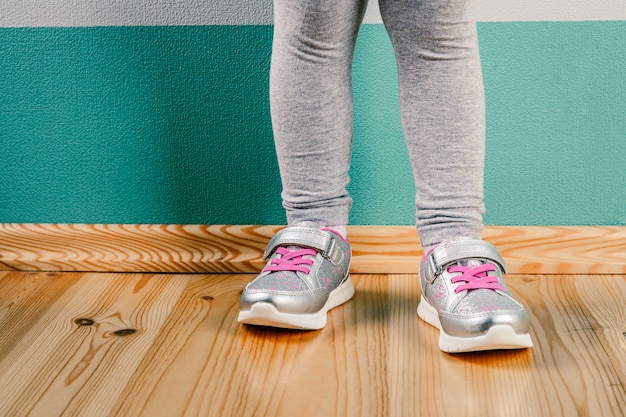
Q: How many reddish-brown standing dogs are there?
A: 0